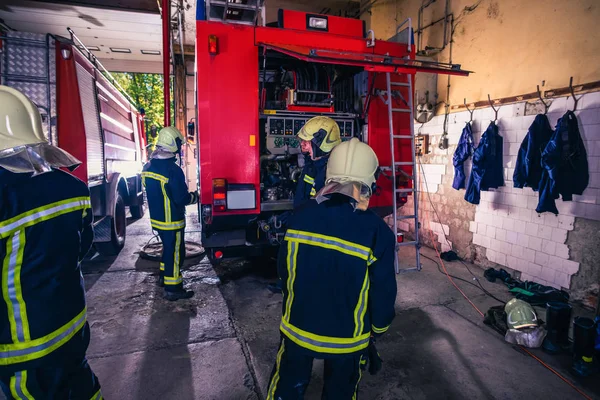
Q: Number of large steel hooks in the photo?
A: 4